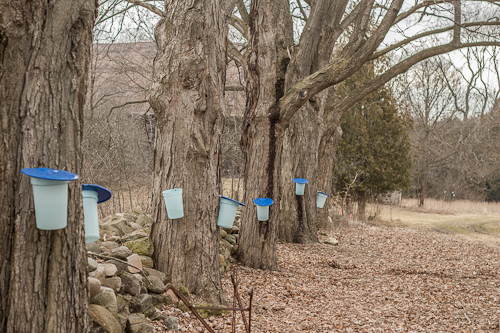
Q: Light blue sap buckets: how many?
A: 7